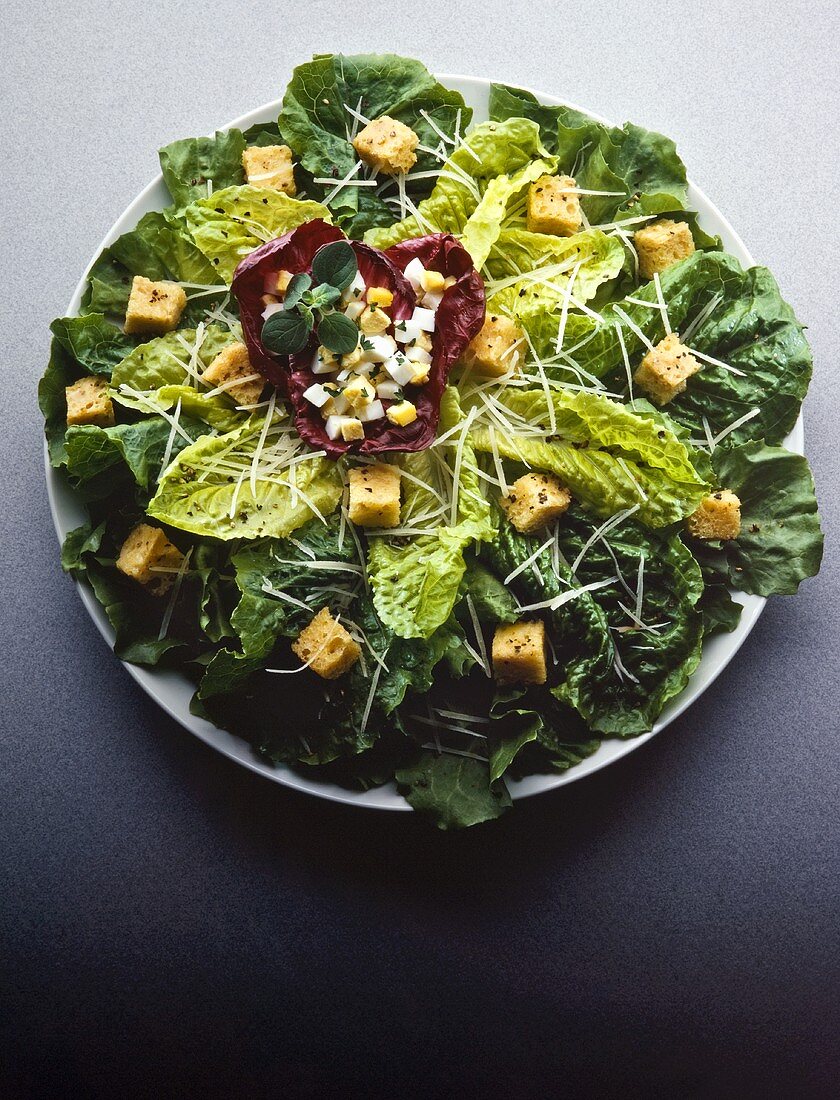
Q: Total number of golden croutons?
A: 15